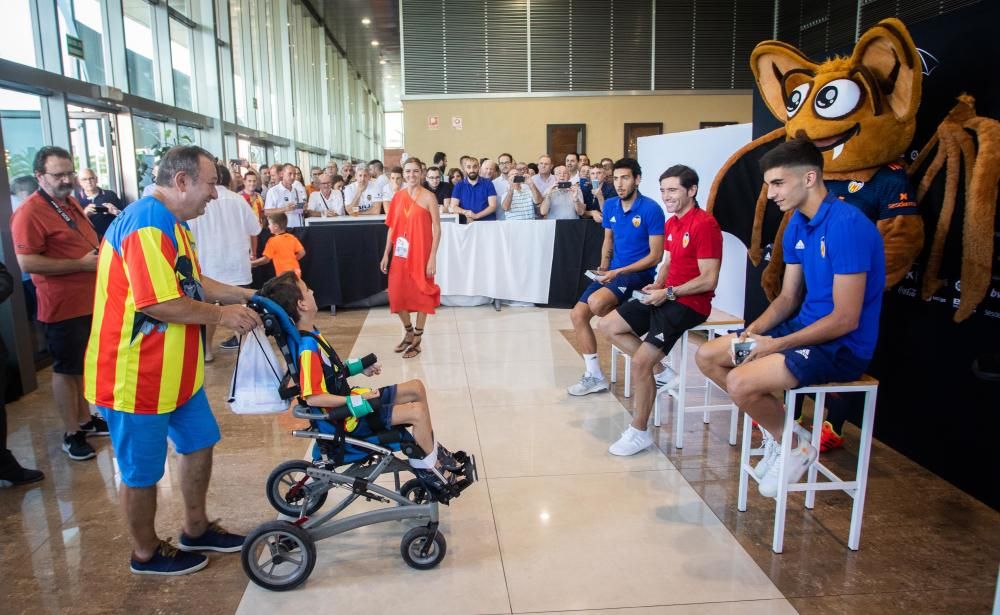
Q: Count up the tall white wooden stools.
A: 3